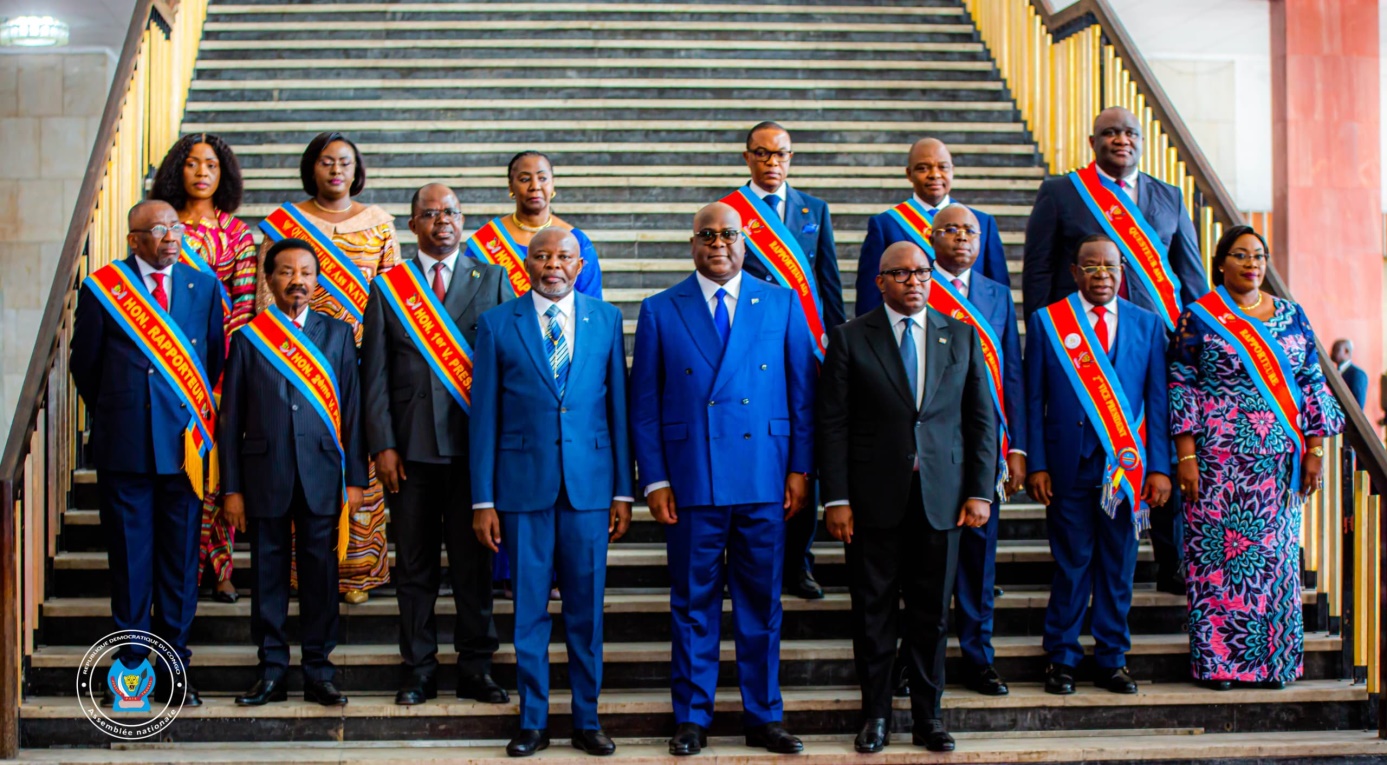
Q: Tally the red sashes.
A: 12